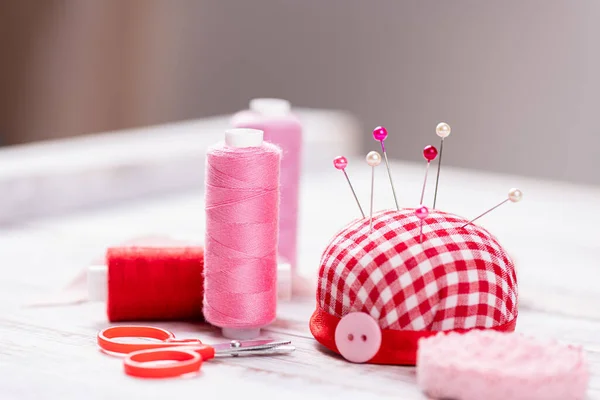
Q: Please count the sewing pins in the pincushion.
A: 7